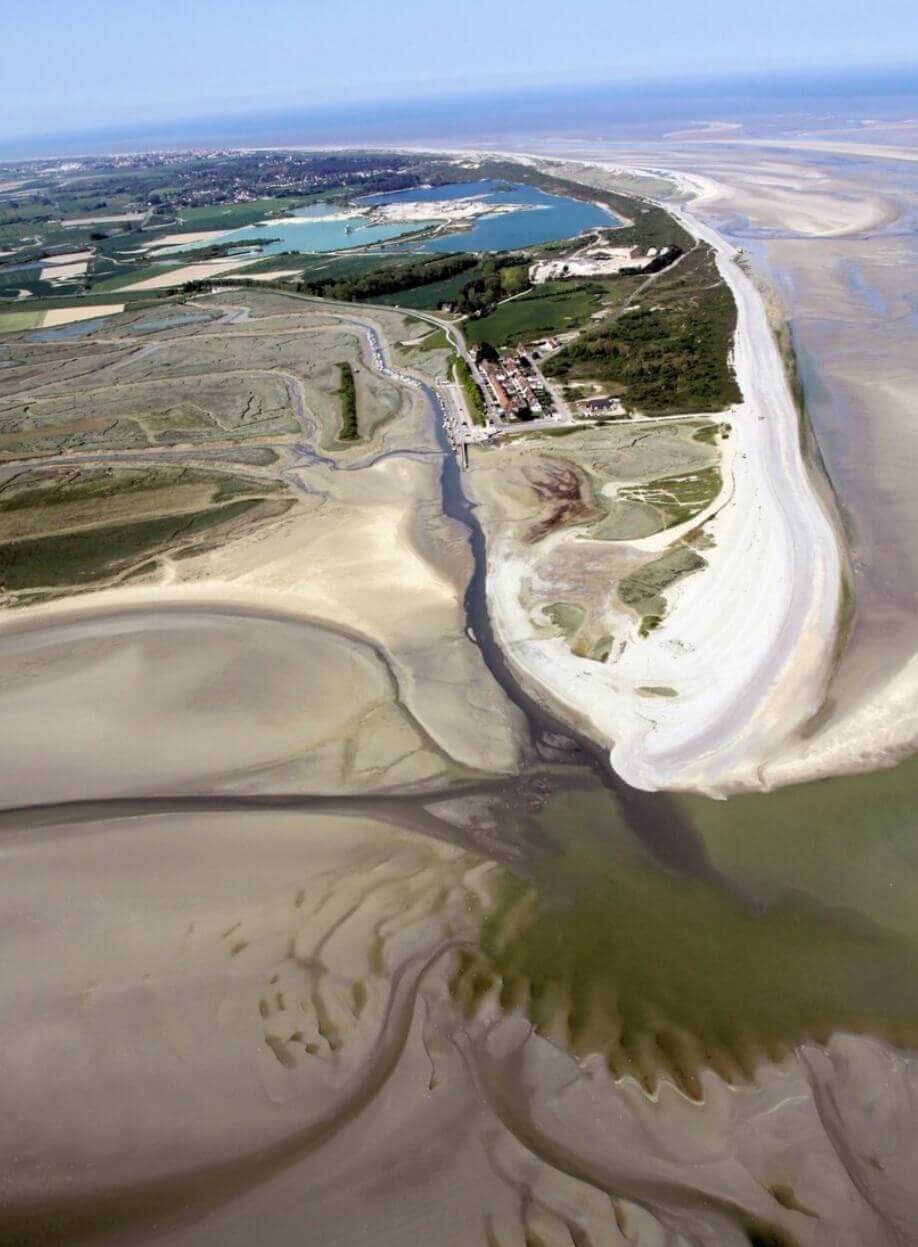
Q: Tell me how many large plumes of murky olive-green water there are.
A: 1